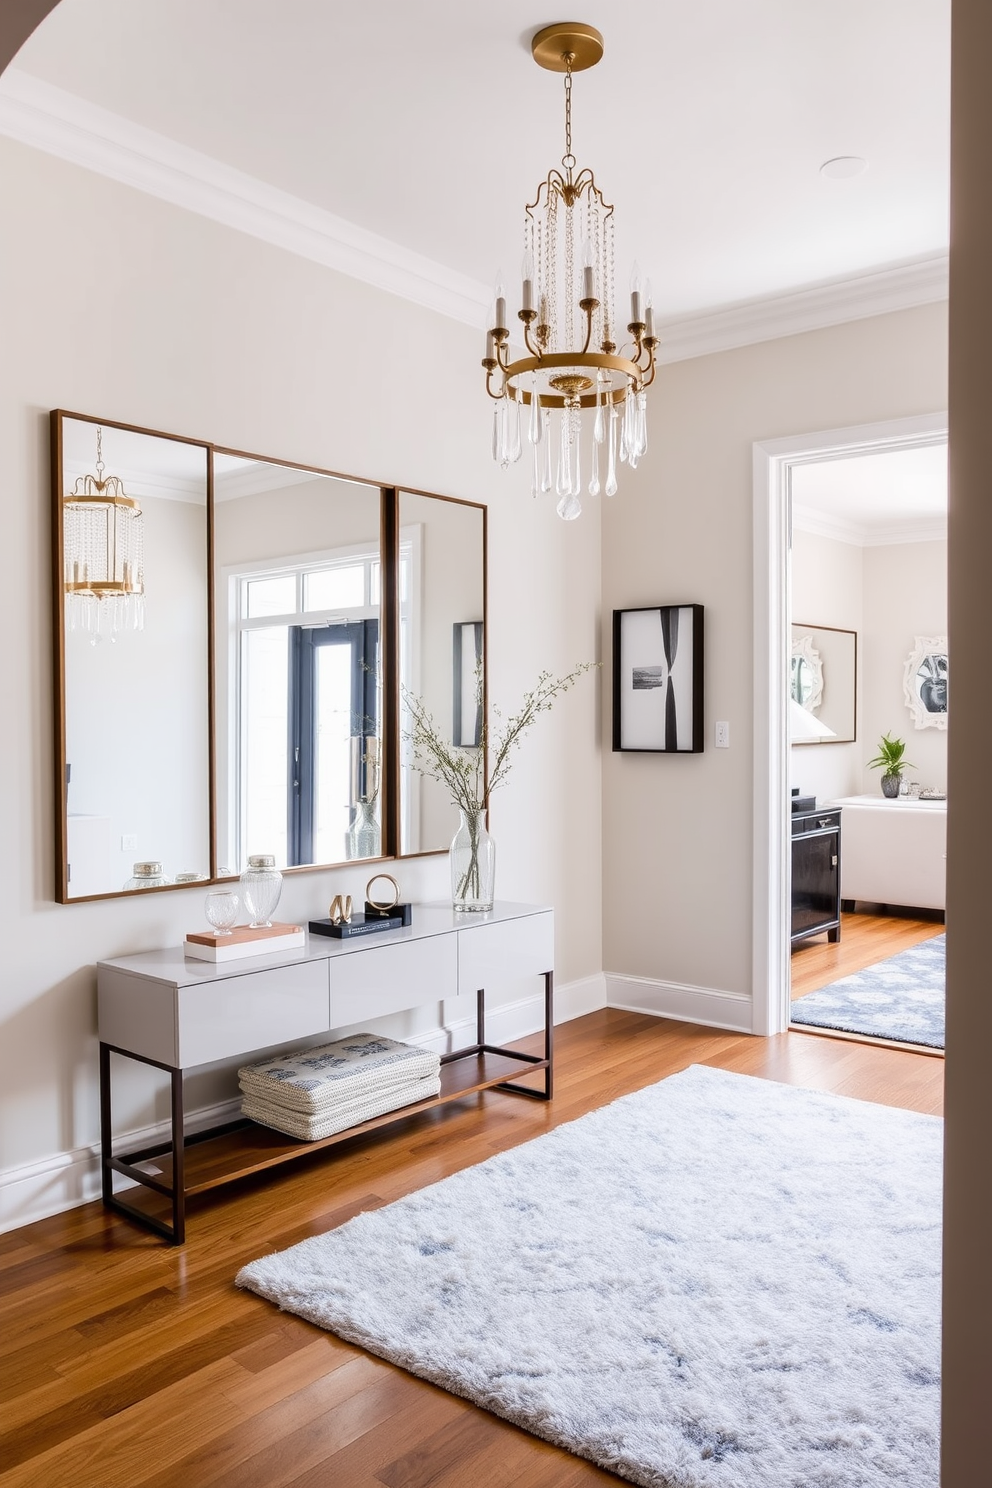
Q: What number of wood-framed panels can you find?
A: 3